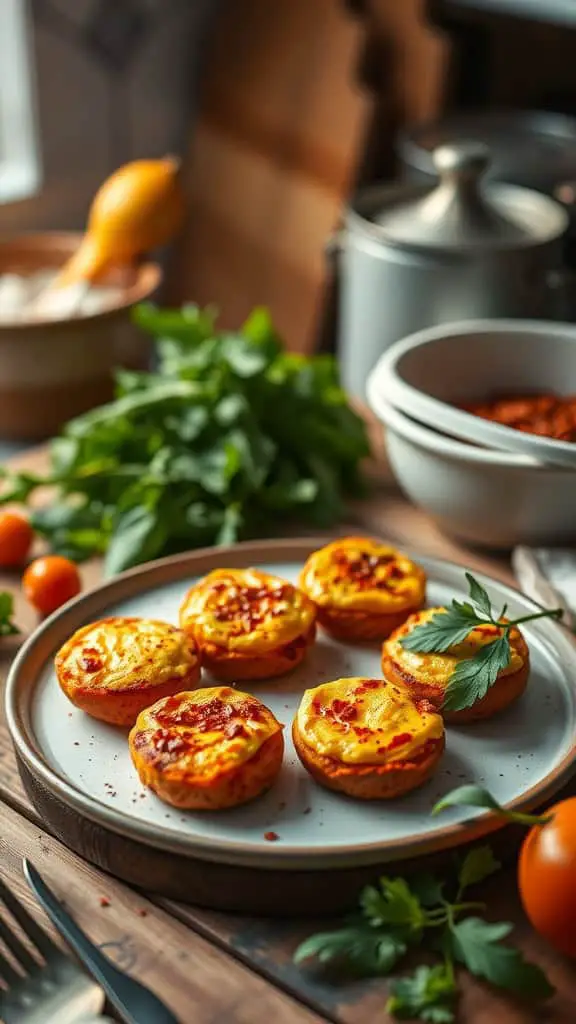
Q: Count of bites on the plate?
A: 6